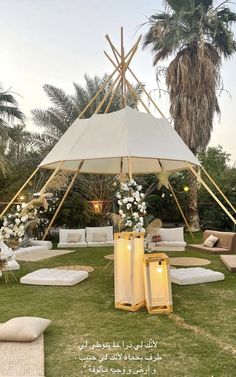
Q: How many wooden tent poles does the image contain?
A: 8